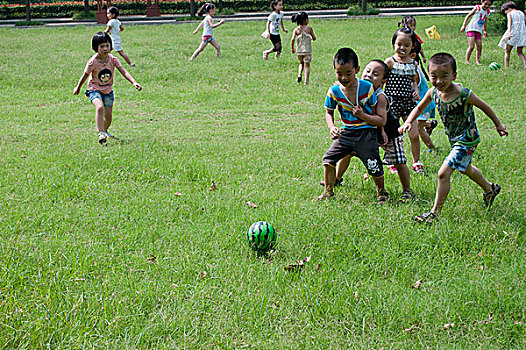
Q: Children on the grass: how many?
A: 13